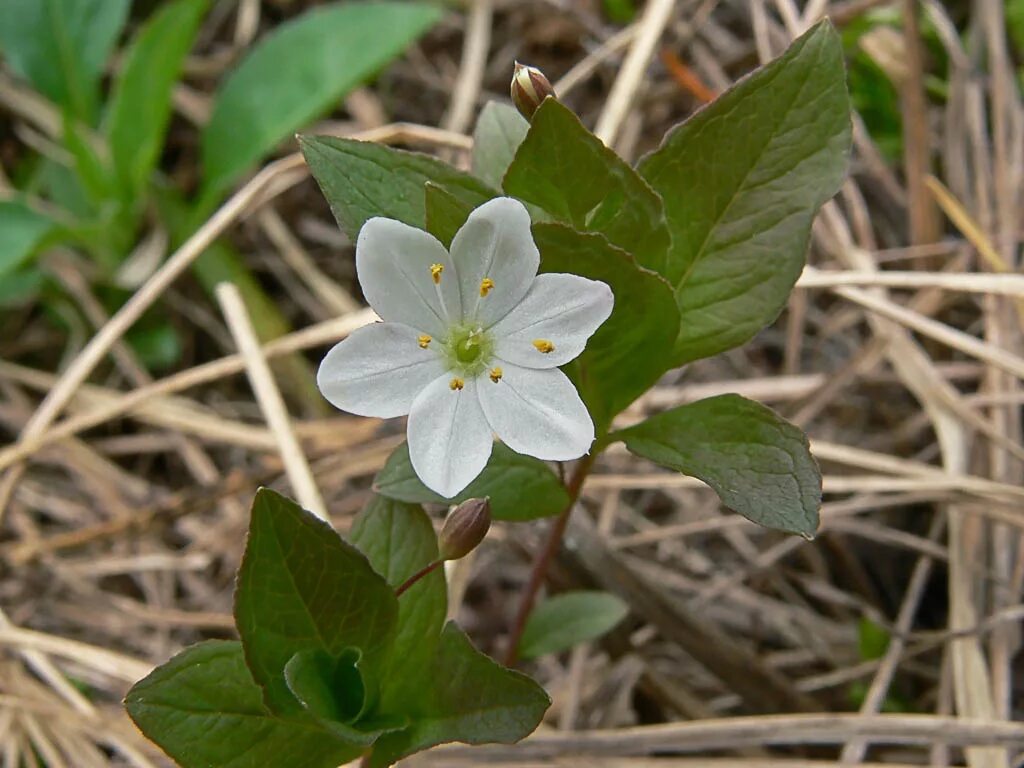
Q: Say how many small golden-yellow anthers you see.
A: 6